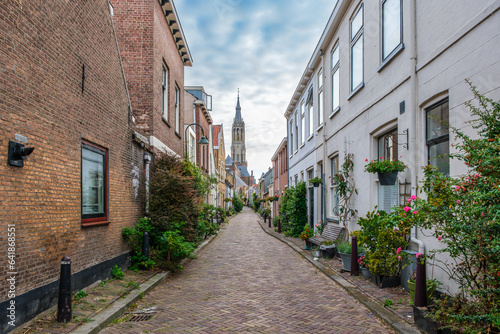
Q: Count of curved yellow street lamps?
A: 0